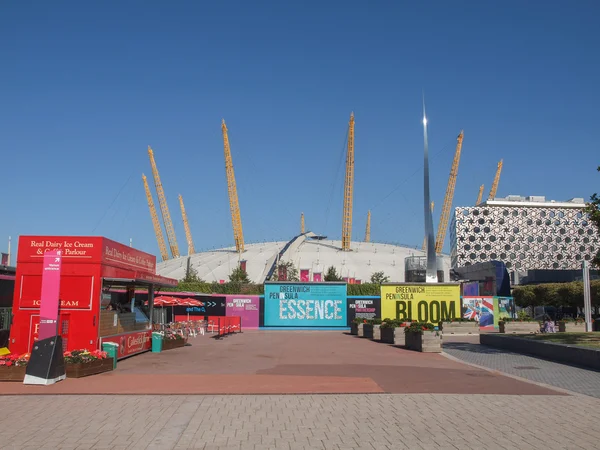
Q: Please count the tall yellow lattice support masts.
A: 11